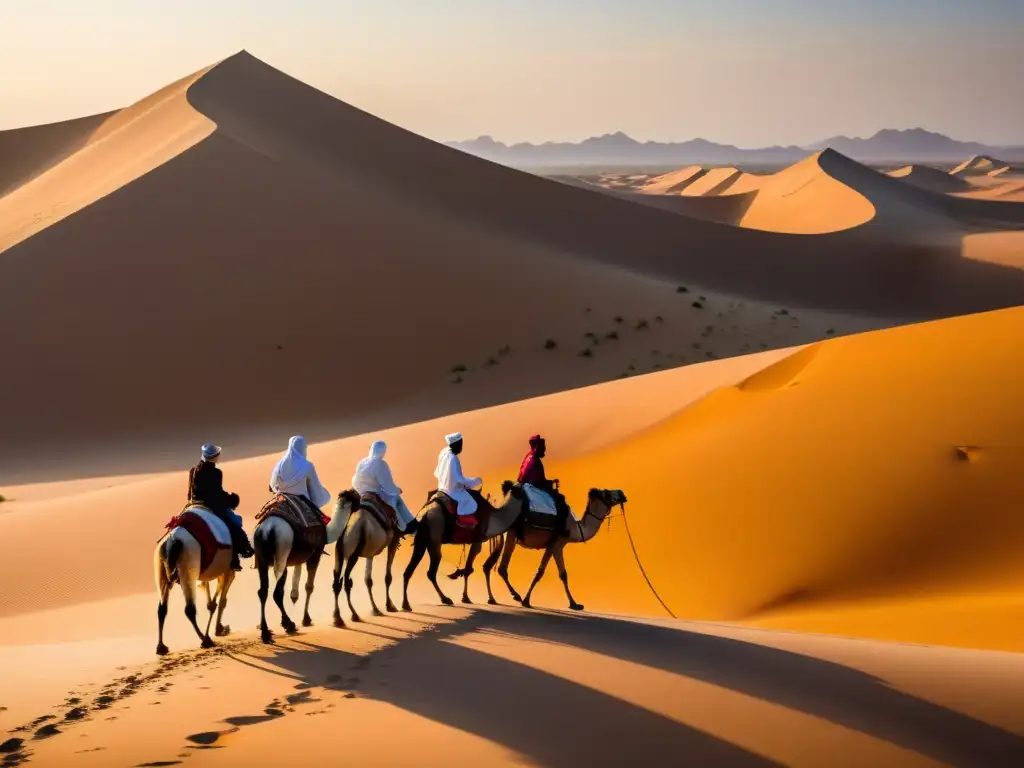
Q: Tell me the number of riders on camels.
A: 5